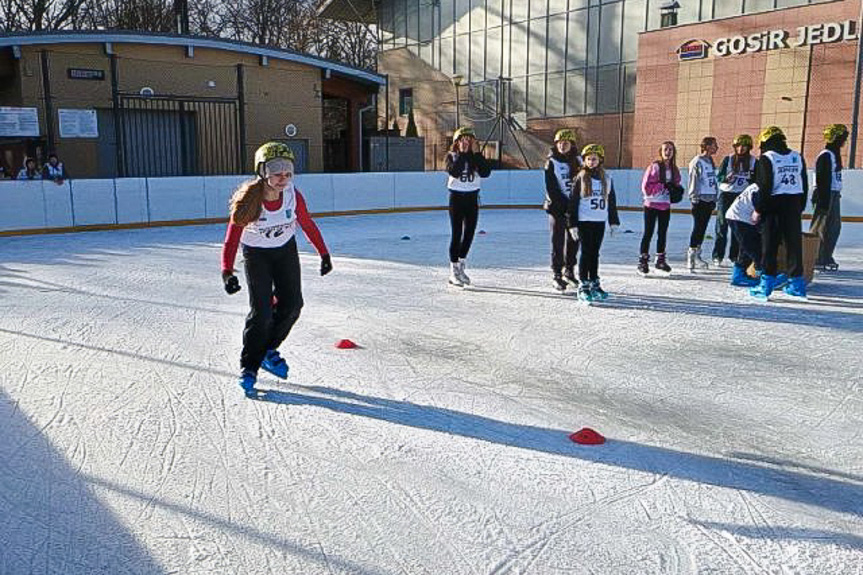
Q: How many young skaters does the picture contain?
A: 10